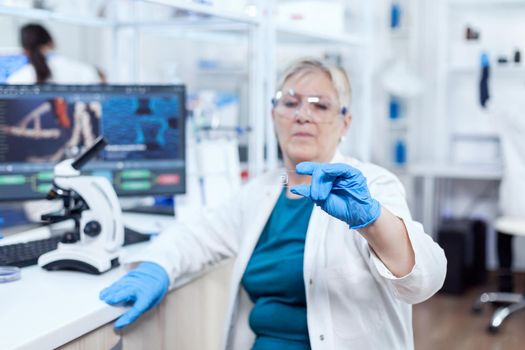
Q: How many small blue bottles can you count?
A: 3